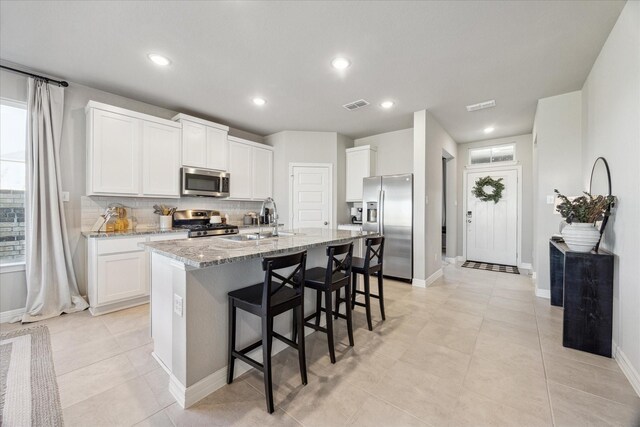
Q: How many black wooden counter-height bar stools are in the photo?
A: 3